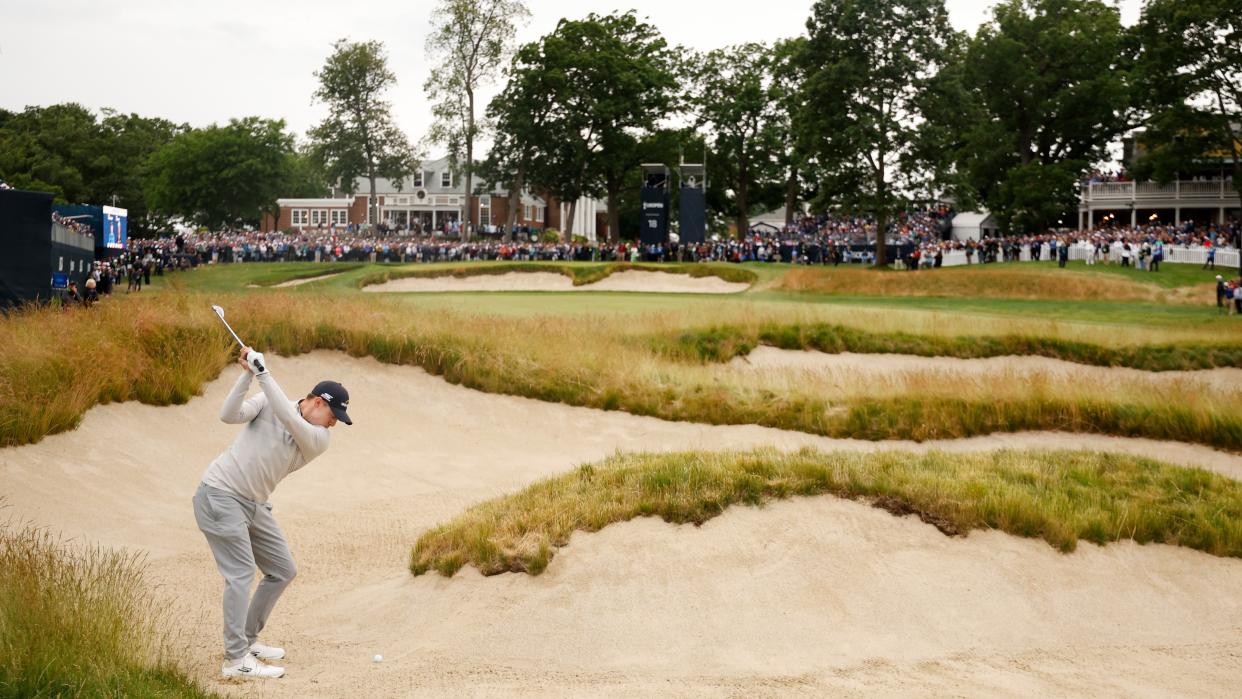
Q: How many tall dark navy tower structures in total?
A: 2